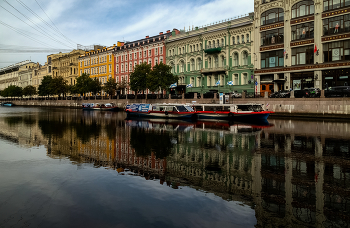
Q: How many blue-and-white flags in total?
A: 4